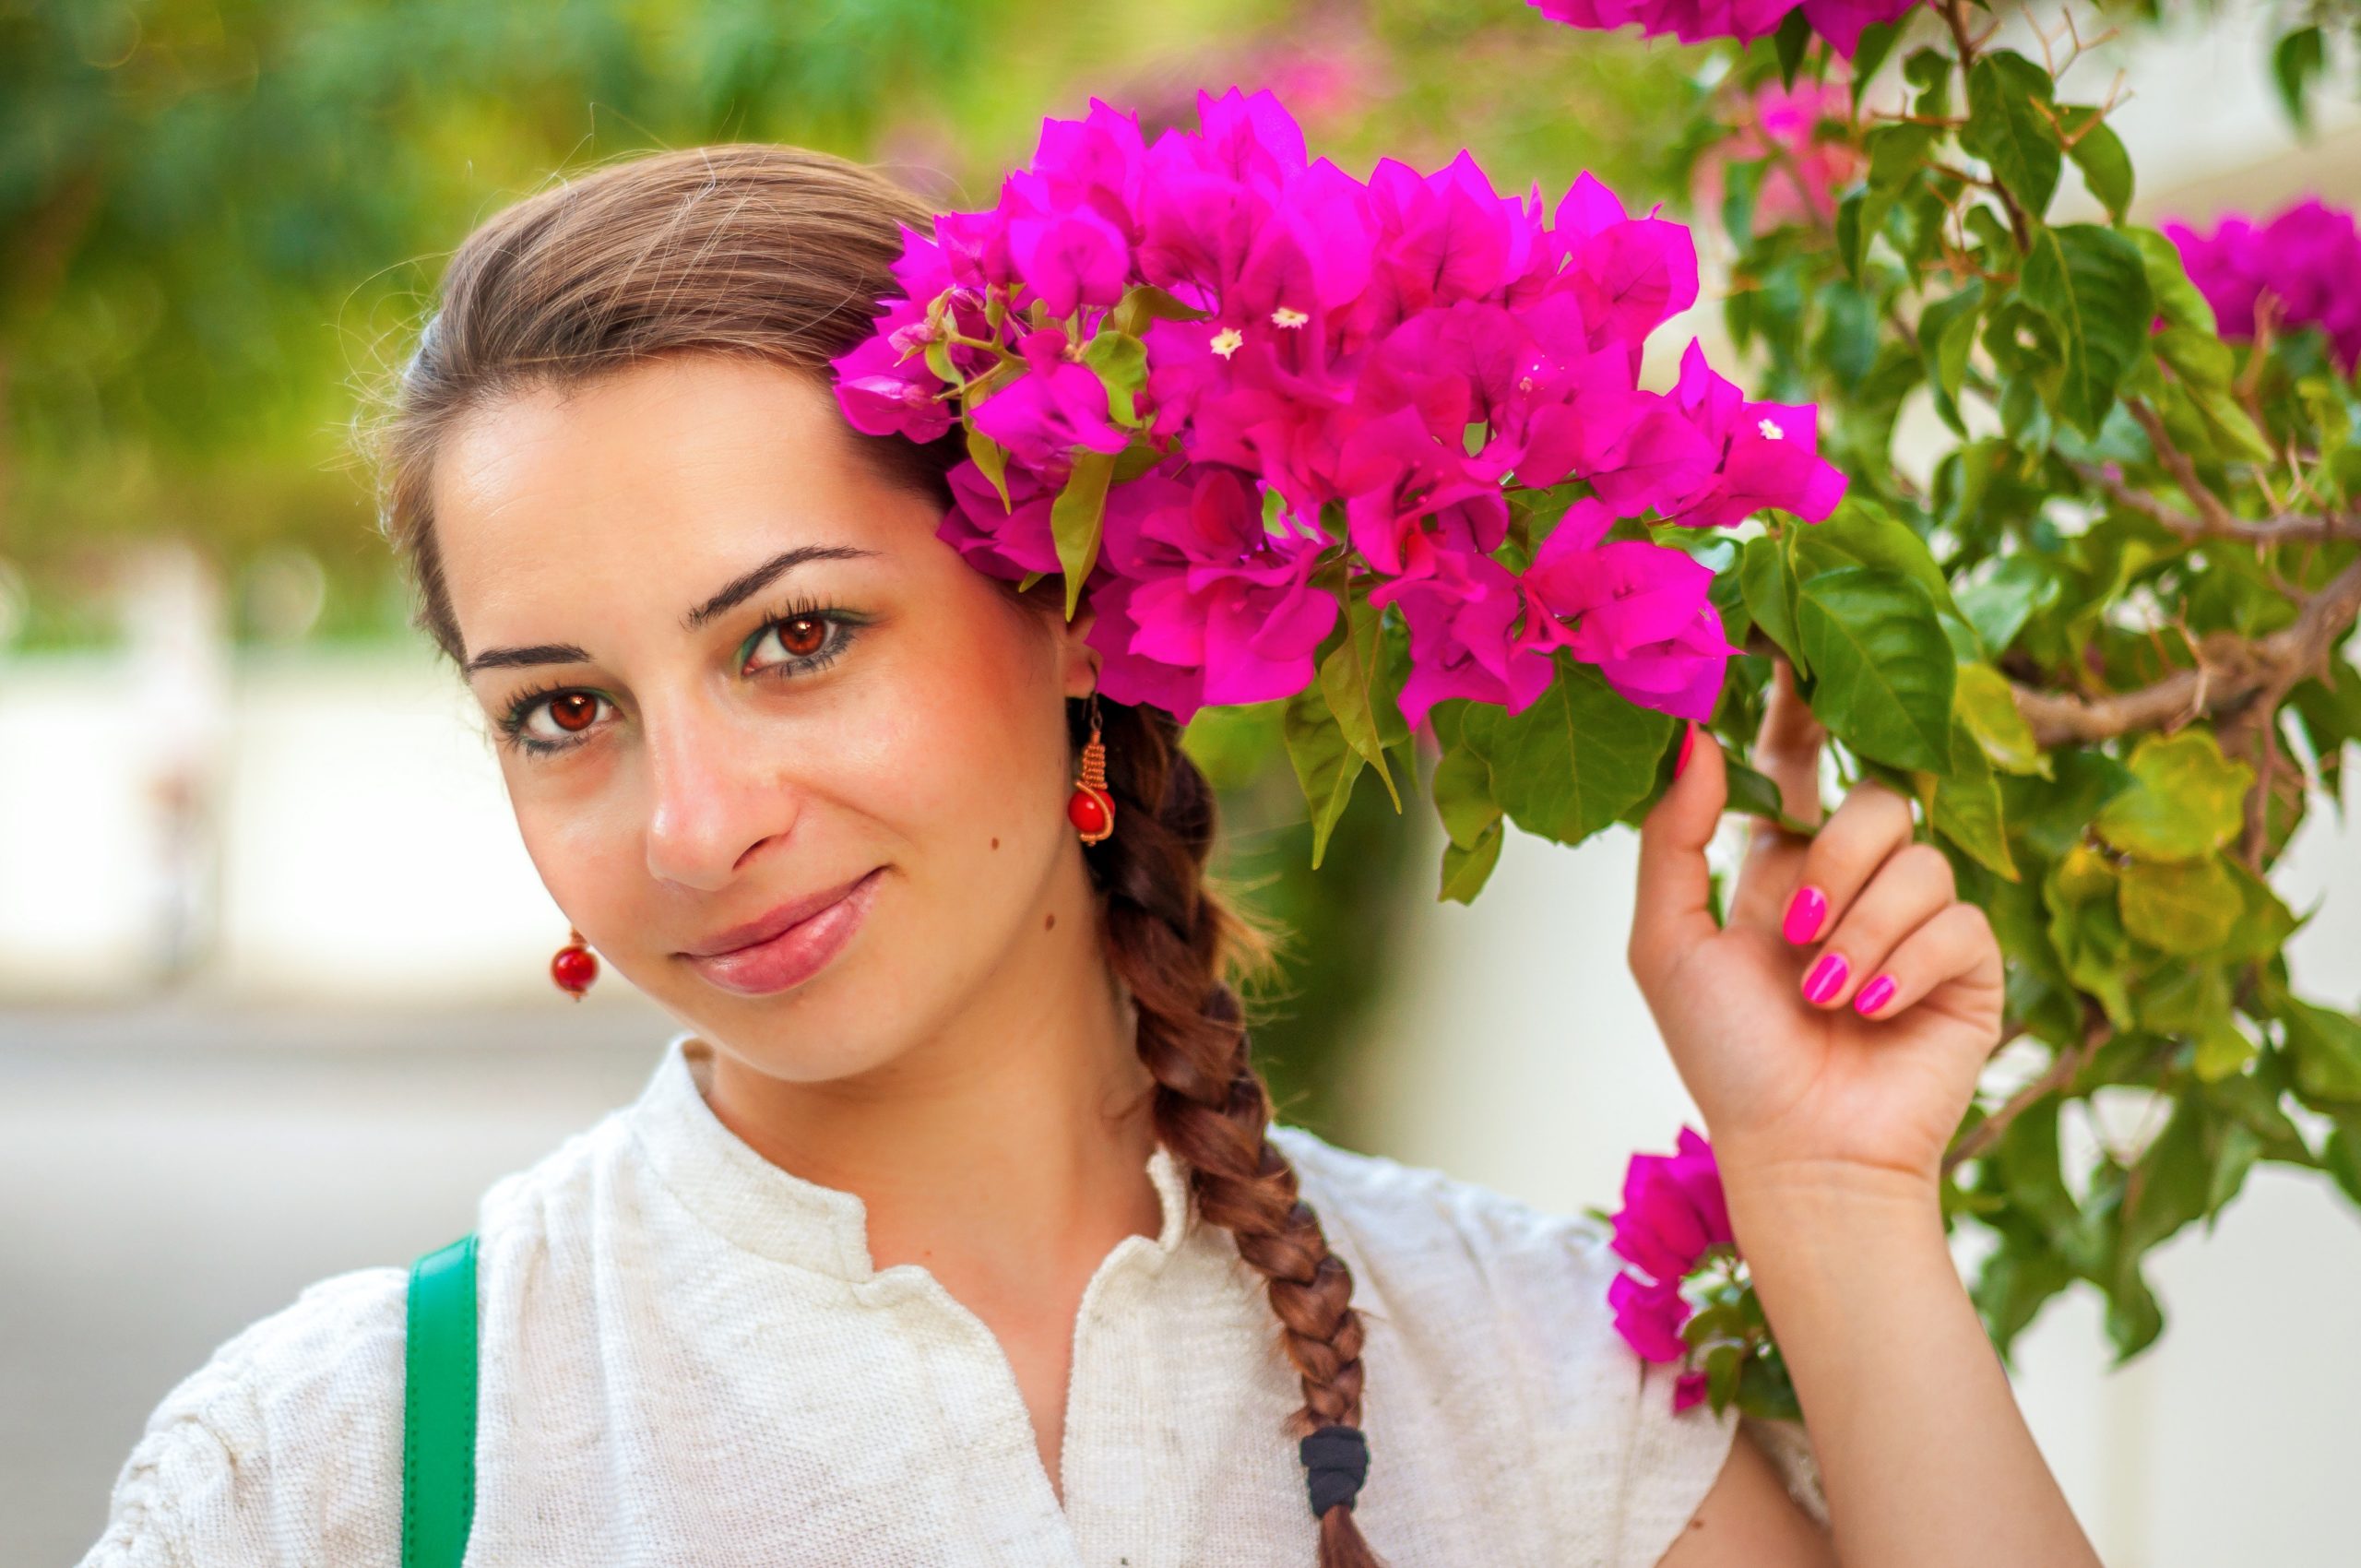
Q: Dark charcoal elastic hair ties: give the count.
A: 1